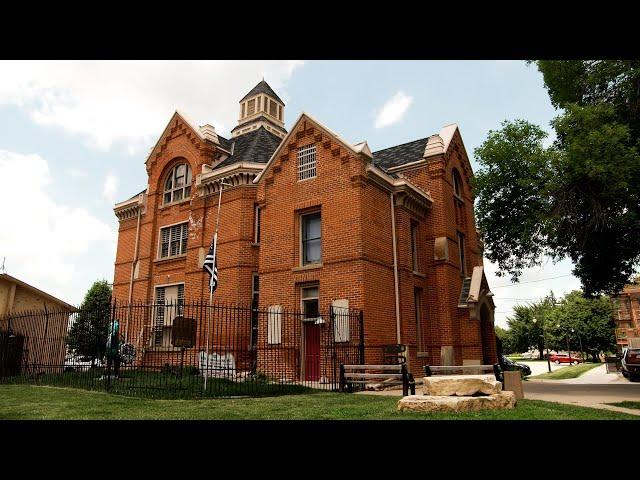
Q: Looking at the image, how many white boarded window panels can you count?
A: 2